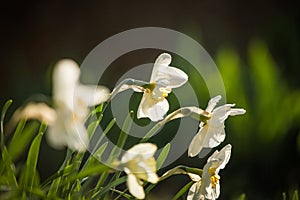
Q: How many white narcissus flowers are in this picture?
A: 5